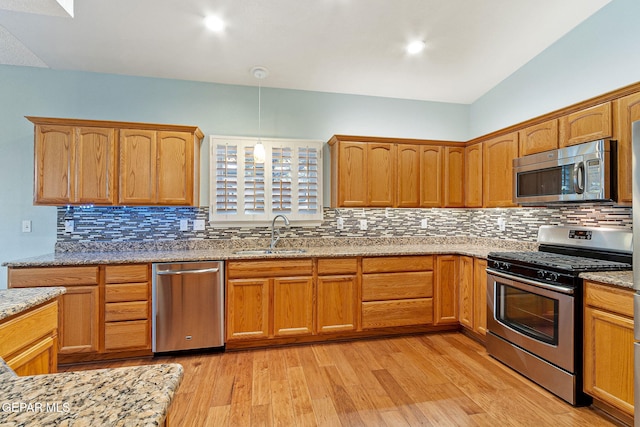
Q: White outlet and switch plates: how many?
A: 8